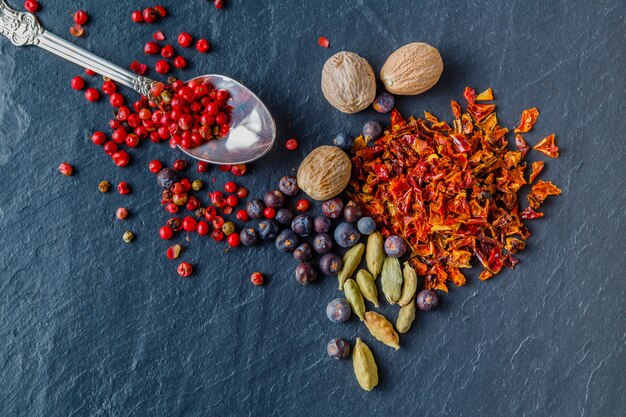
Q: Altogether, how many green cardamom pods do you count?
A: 9